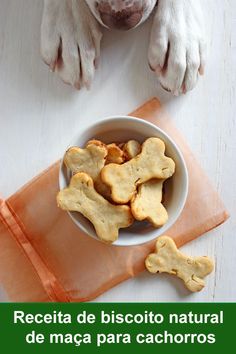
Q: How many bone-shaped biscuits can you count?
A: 5